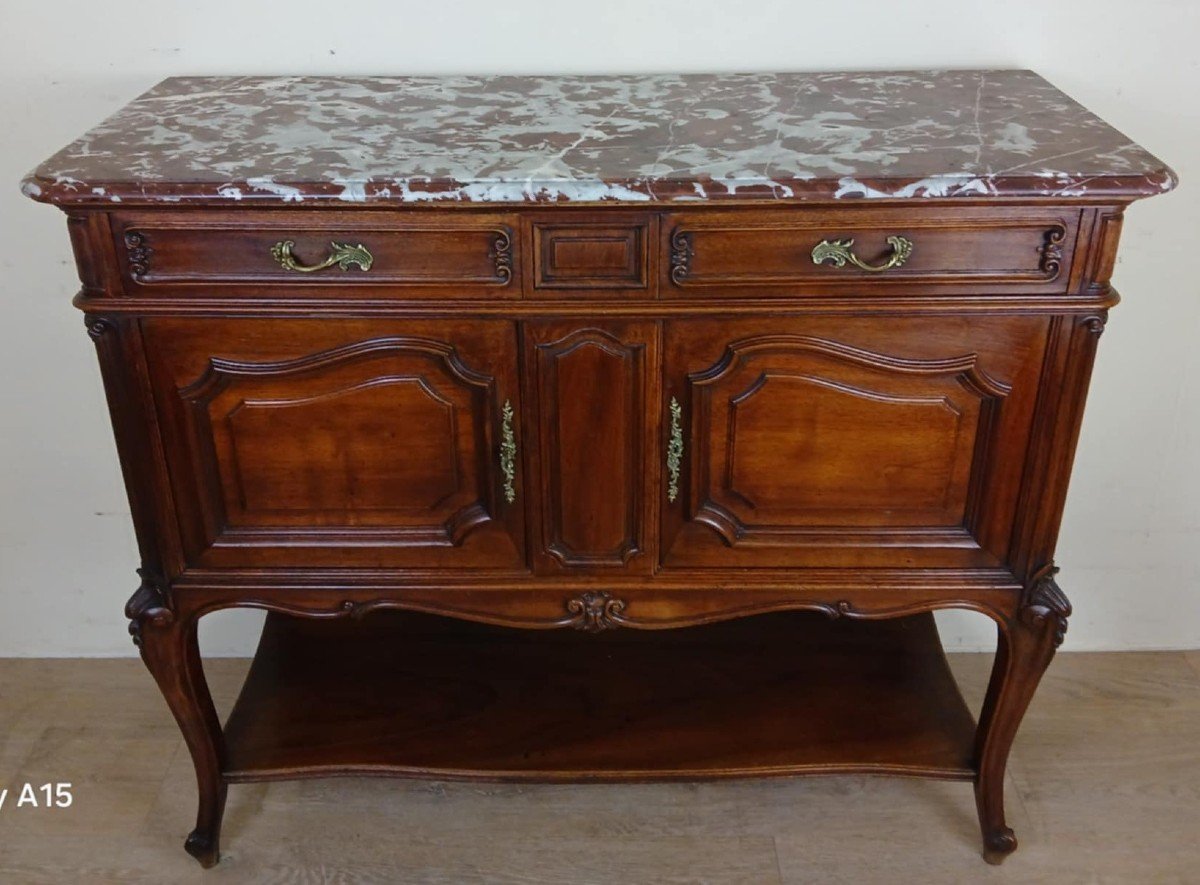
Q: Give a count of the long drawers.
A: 2